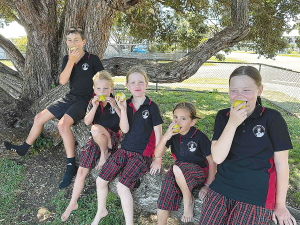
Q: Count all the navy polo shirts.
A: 5